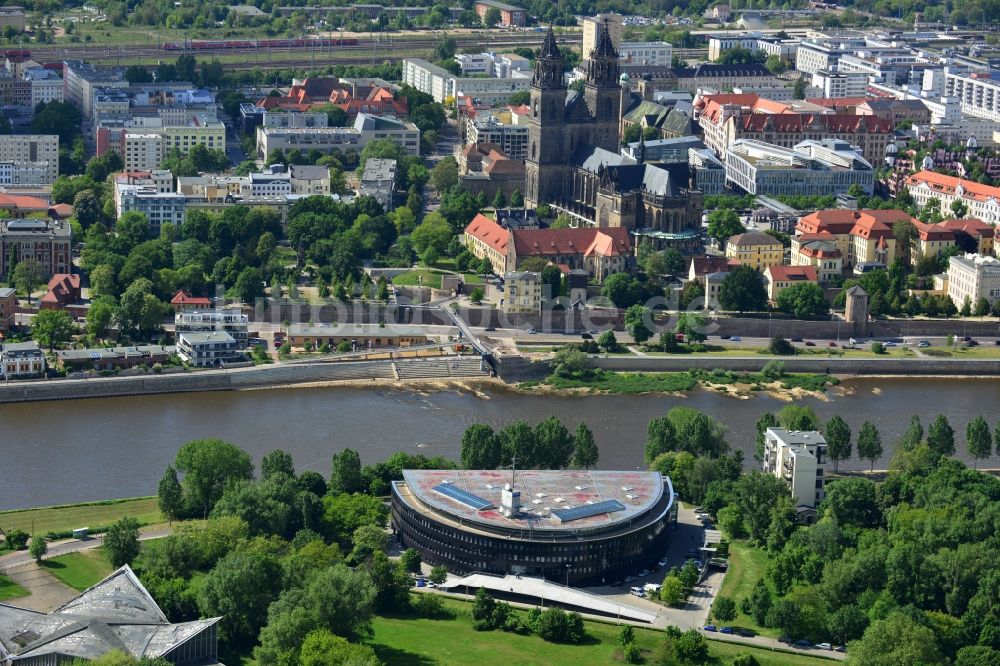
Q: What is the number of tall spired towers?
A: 2